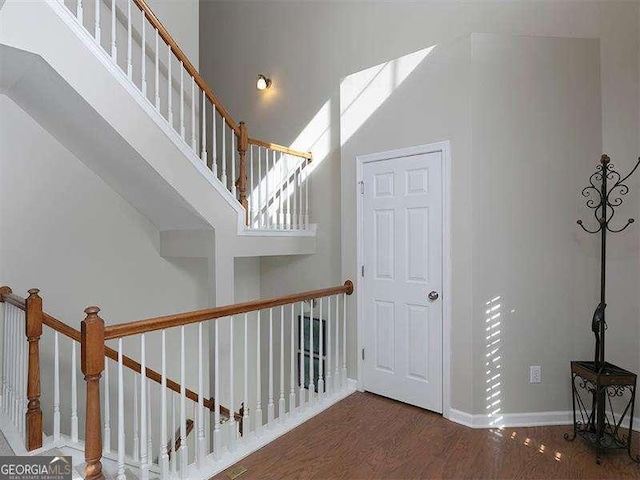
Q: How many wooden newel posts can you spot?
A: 3